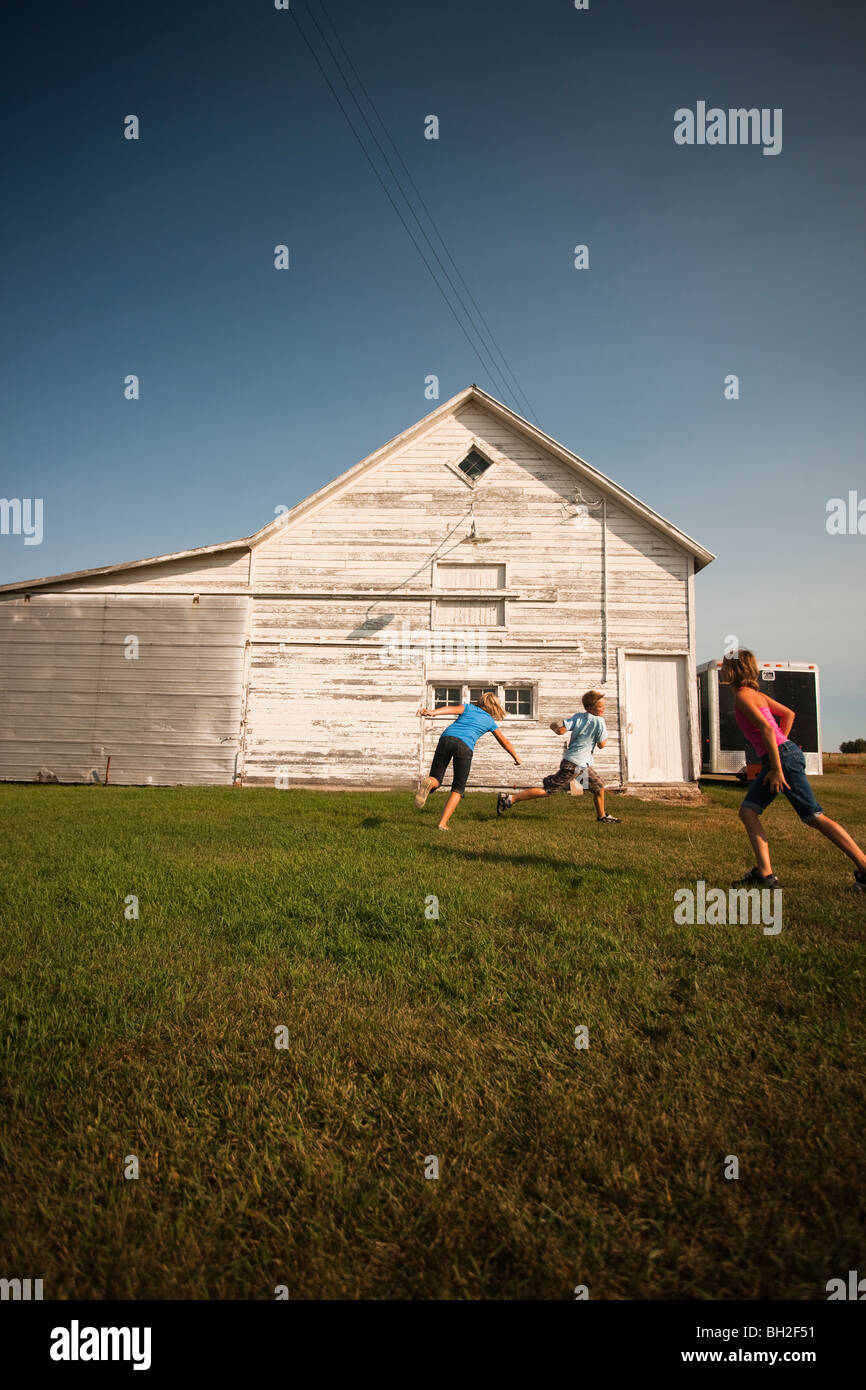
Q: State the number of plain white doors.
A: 1